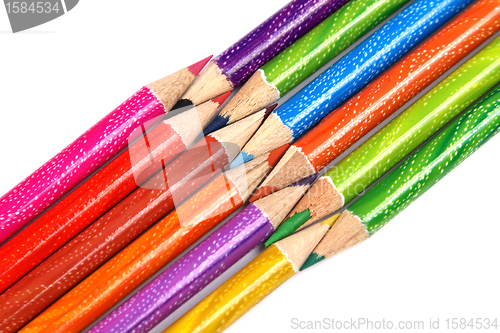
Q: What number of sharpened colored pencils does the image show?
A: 12